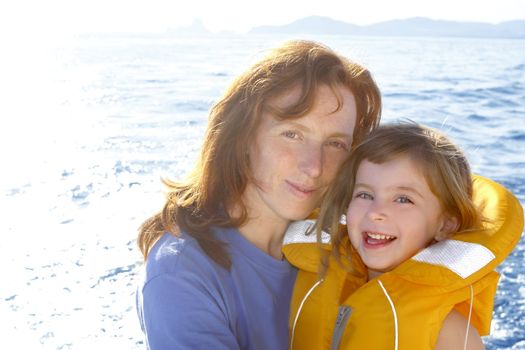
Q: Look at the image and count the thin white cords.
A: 3